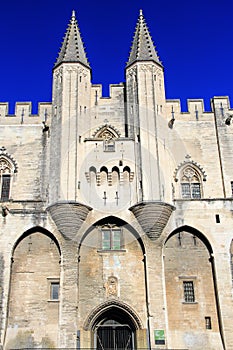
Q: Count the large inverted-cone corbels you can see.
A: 2